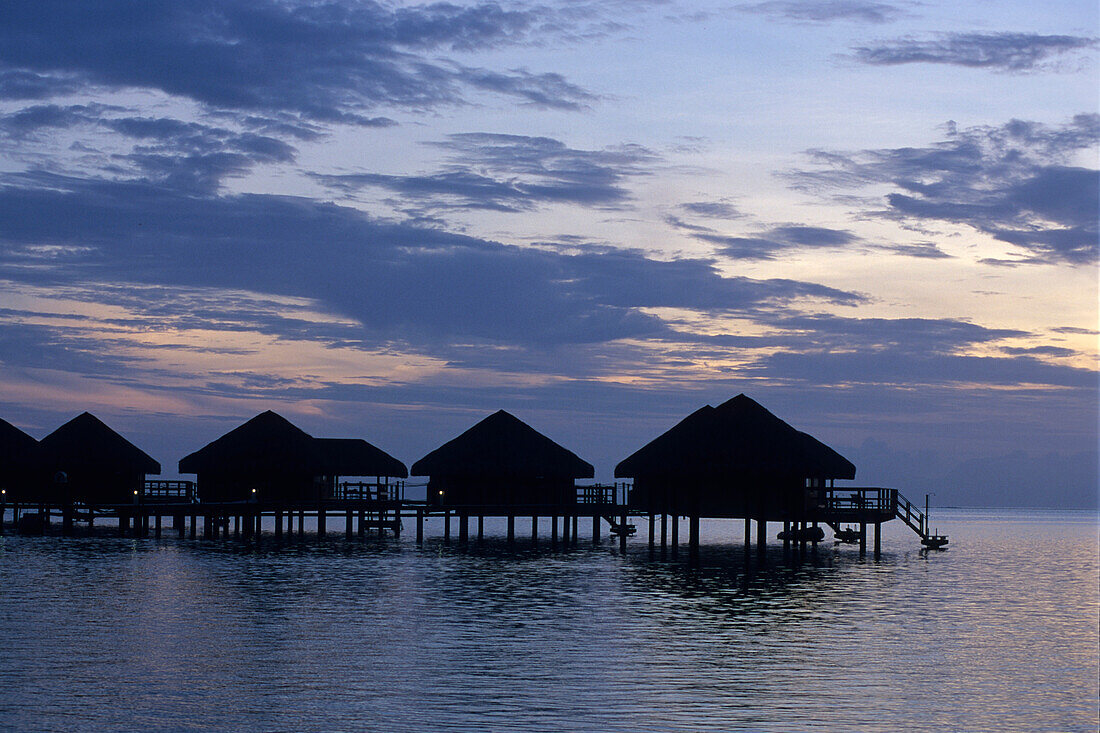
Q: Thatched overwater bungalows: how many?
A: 5